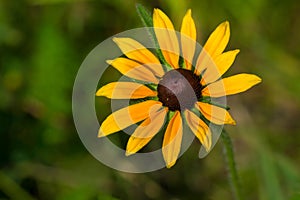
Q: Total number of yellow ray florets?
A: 13